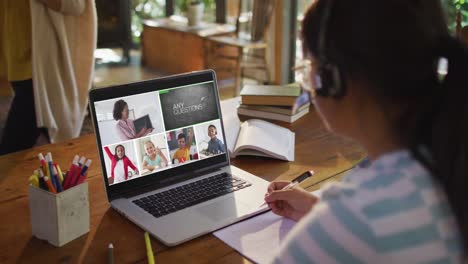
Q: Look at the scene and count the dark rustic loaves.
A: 0